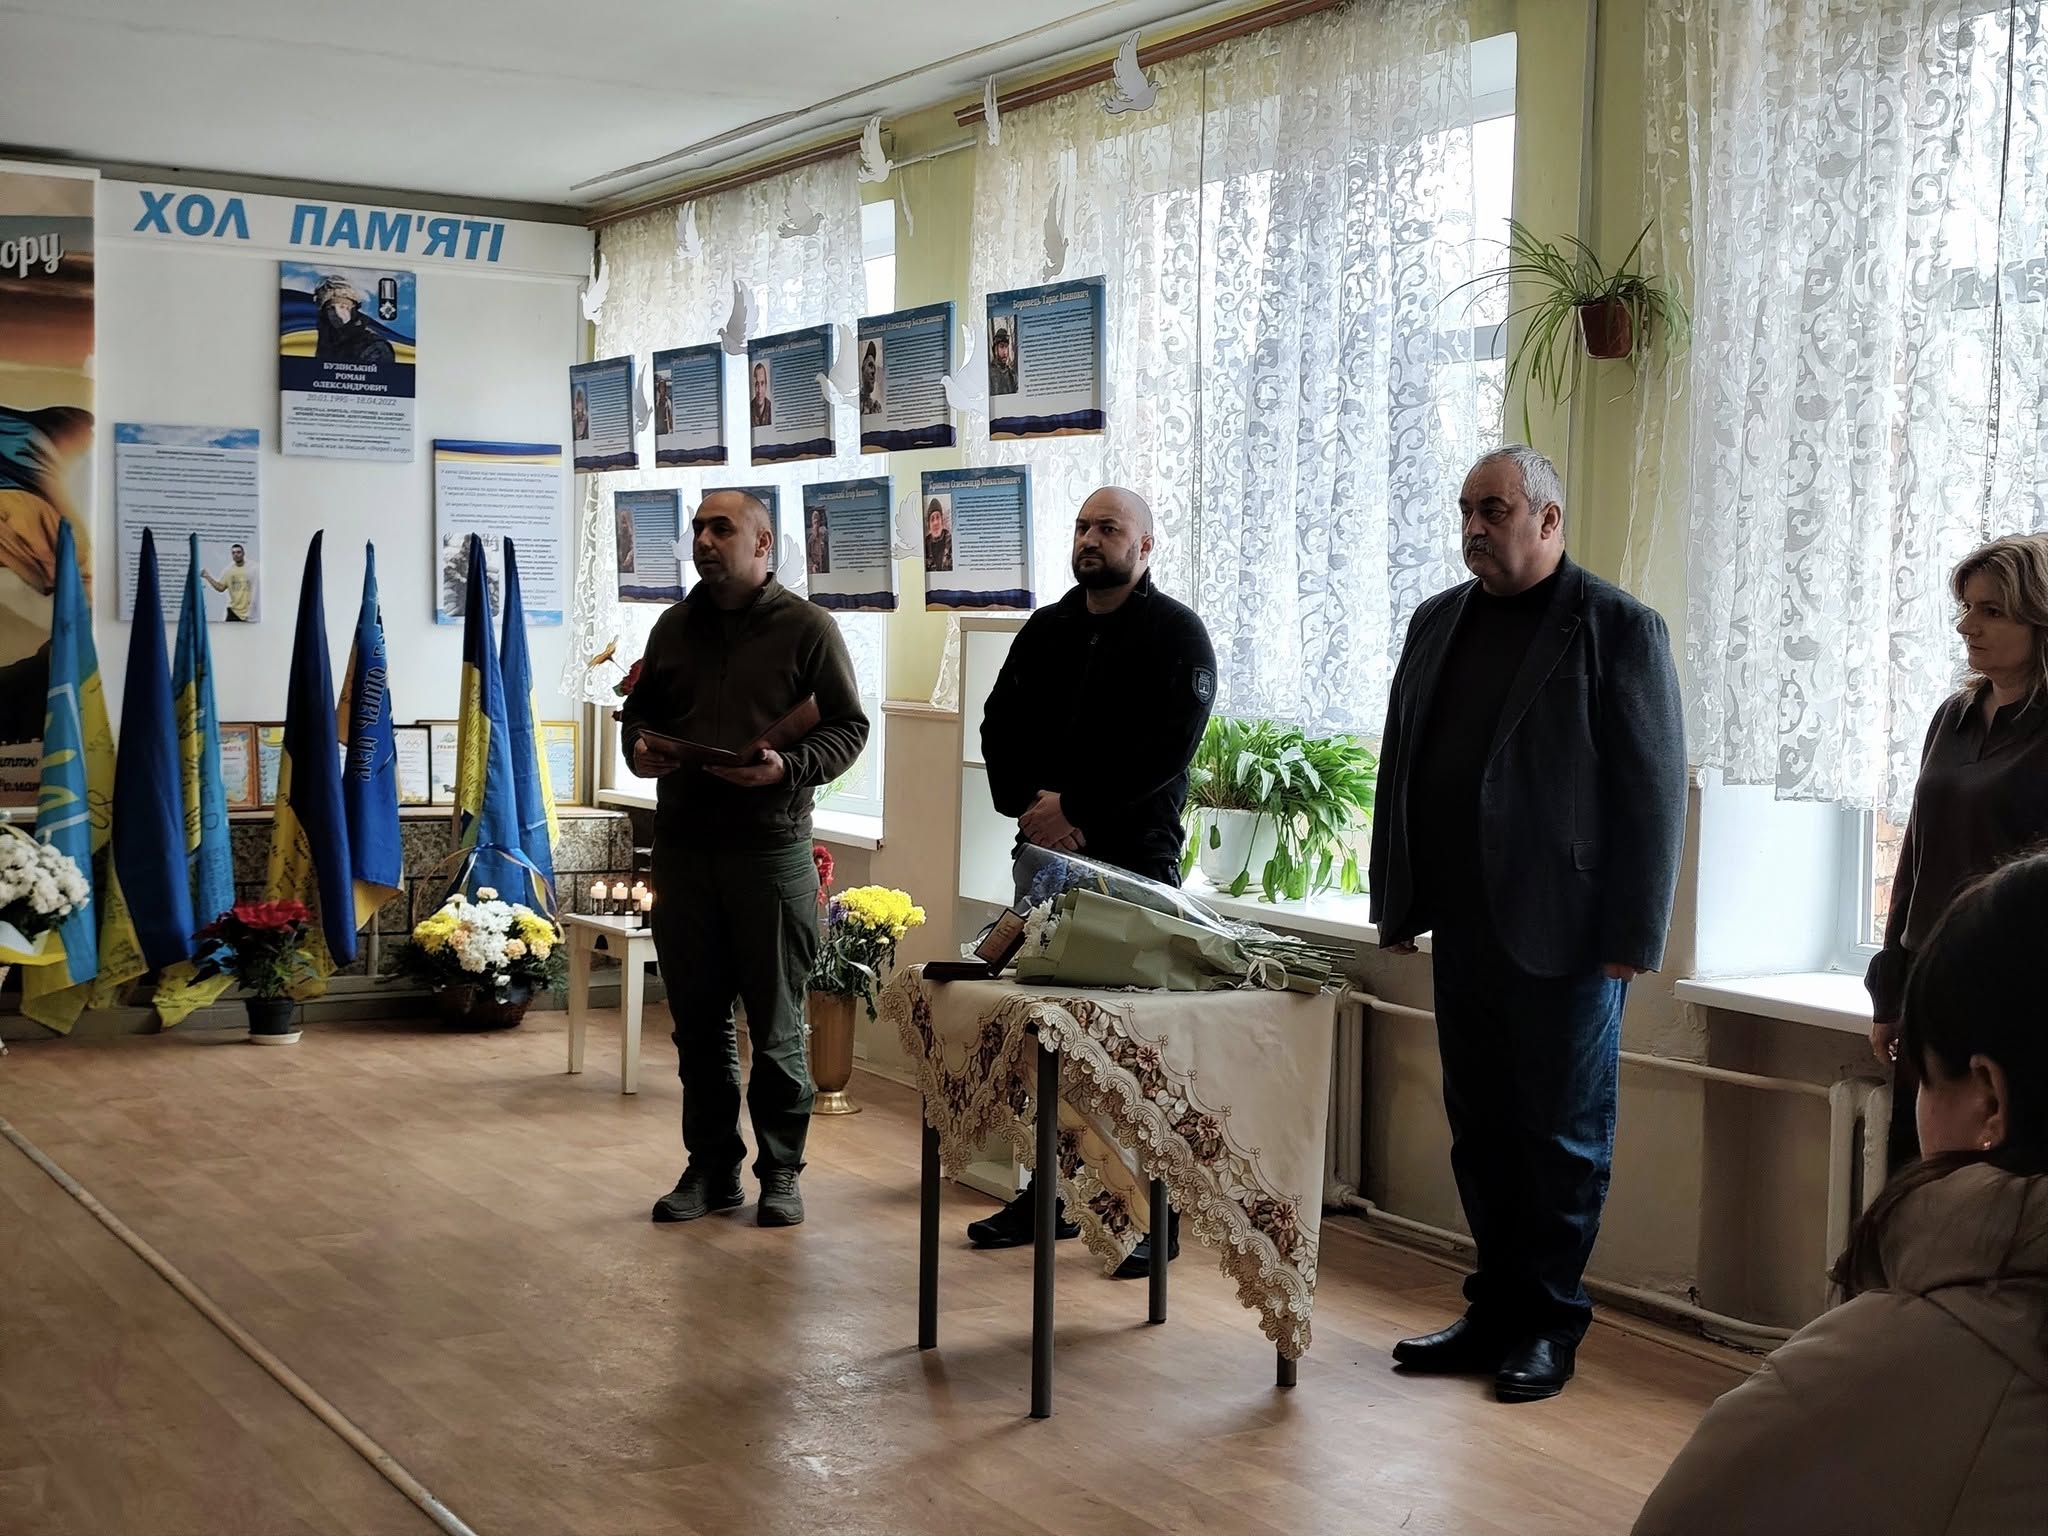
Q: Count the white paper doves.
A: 14